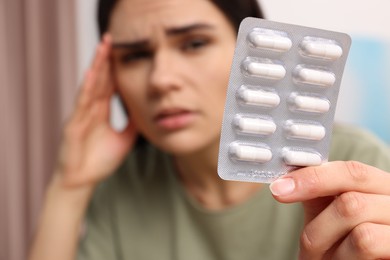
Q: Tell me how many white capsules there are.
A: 10